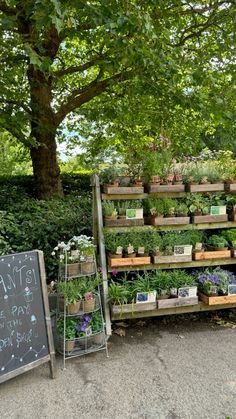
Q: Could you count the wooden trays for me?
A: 15